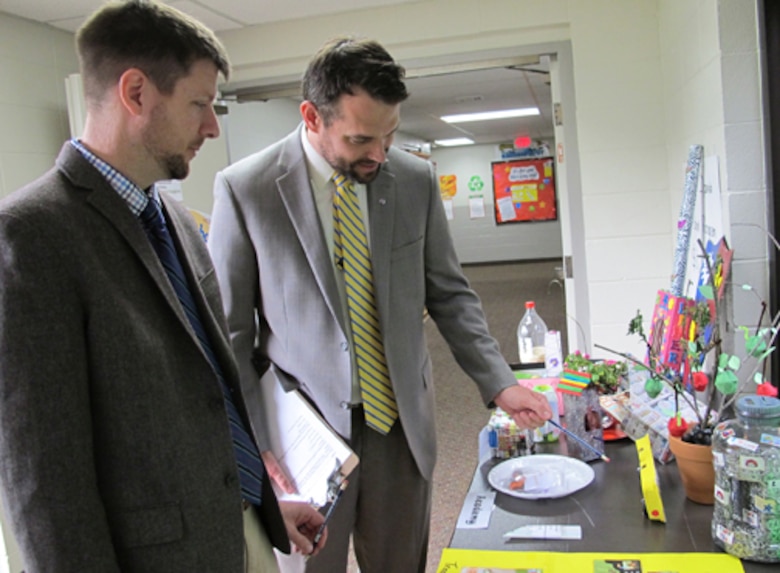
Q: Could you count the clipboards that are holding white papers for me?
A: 1